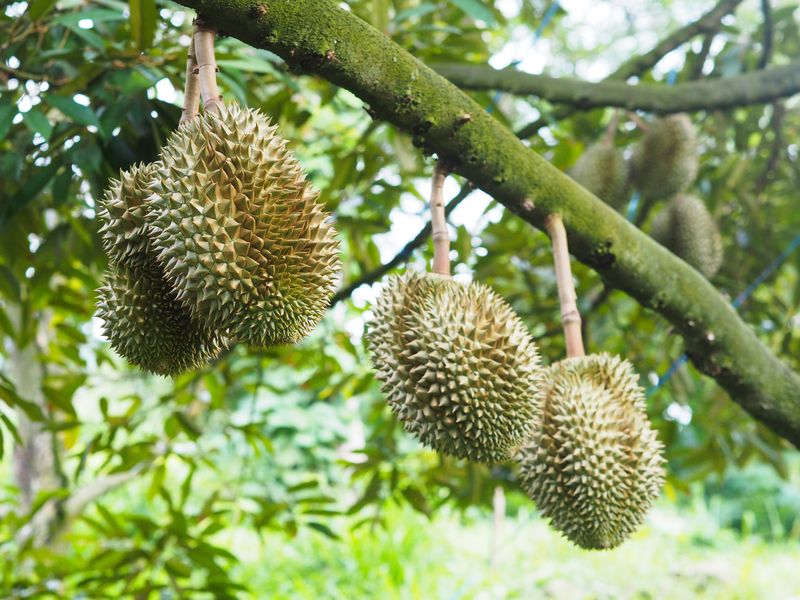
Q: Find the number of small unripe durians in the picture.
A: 3